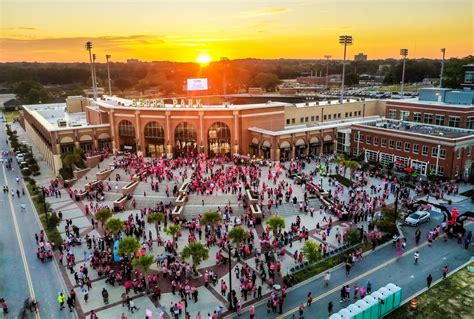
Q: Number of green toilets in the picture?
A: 8